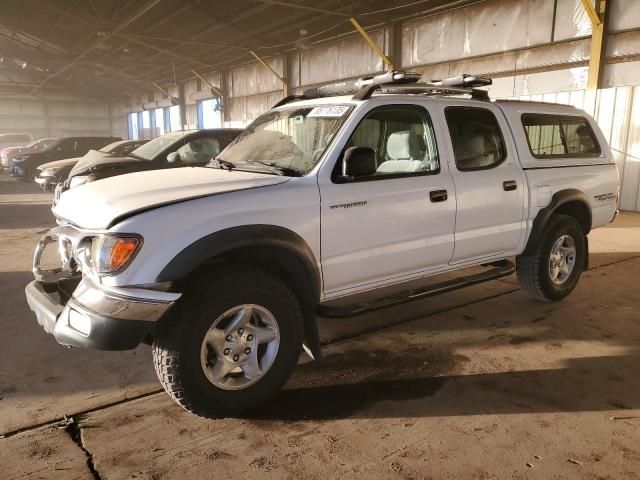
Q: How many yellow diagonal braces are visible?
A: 5